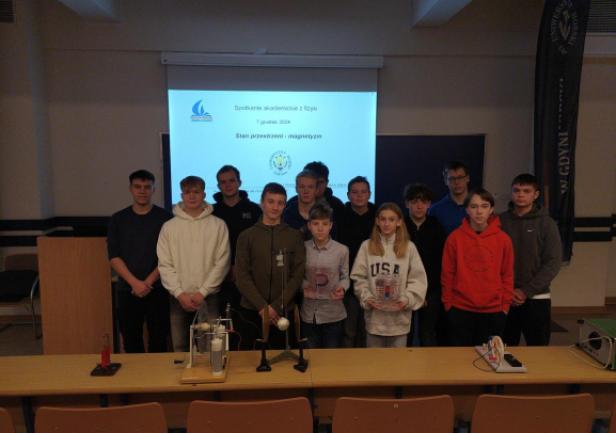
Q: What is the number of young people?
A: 13